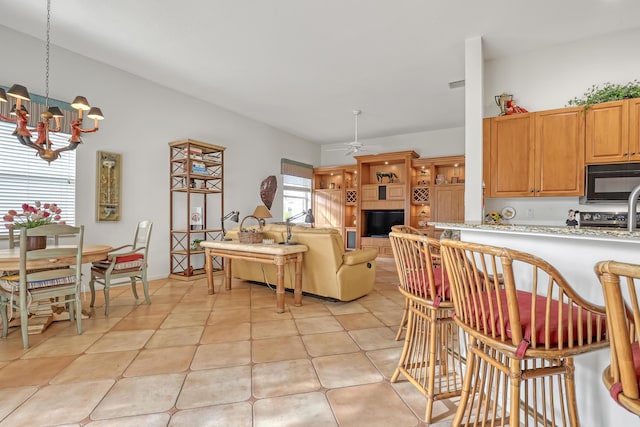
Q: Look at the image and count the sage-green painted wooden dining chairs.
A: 3